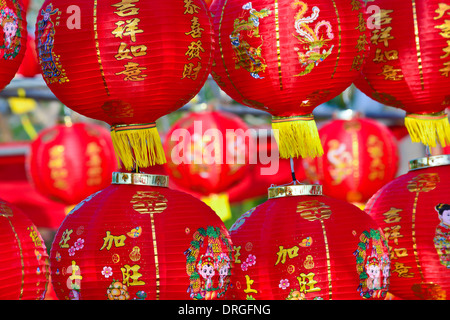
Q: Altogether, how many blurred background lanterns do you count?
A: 3